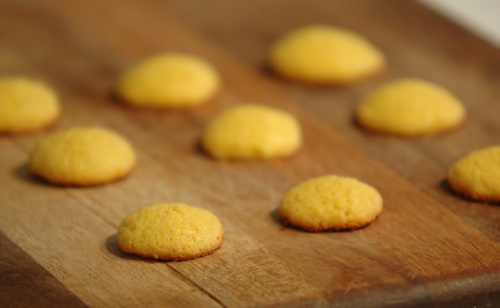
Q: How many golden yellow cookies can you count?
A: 9